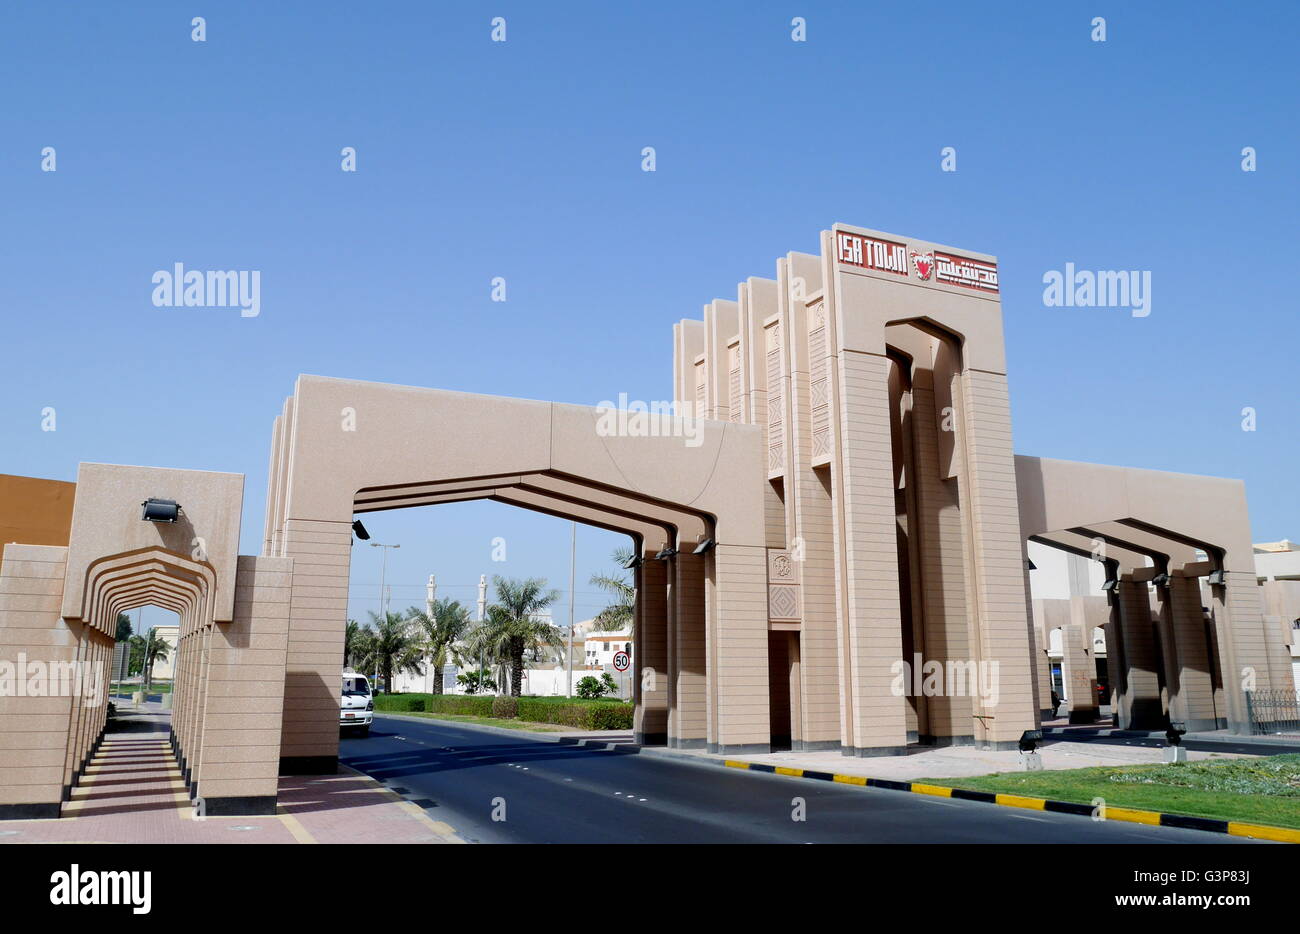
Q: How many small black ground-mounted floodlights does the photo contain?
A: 2